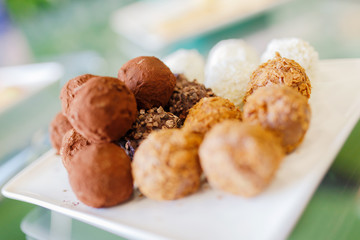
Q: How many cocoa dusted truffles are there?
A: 6